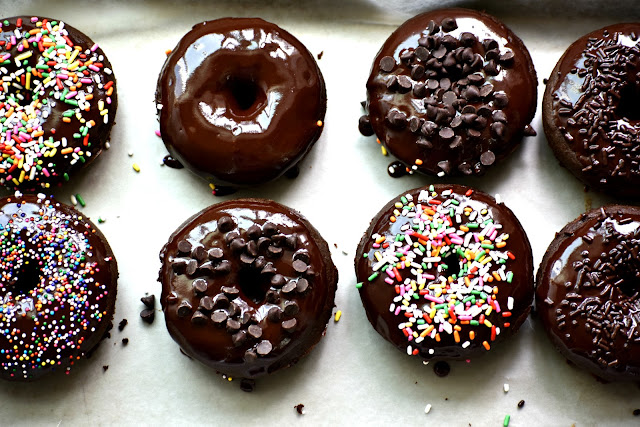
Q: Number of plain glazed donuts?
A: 1